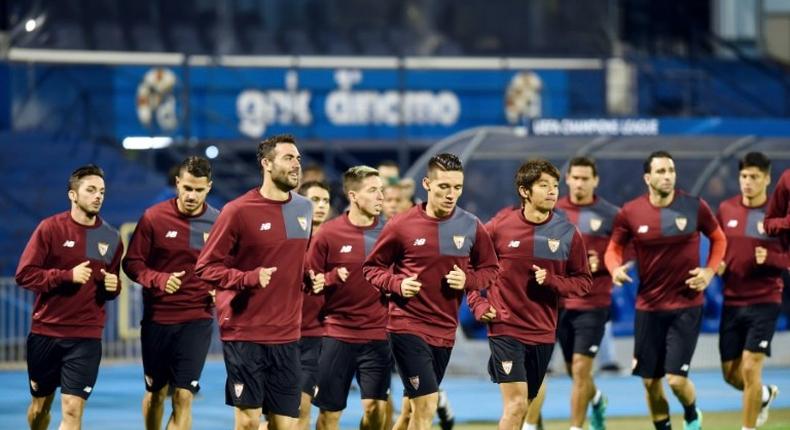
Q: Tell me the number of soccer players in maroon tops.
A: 11